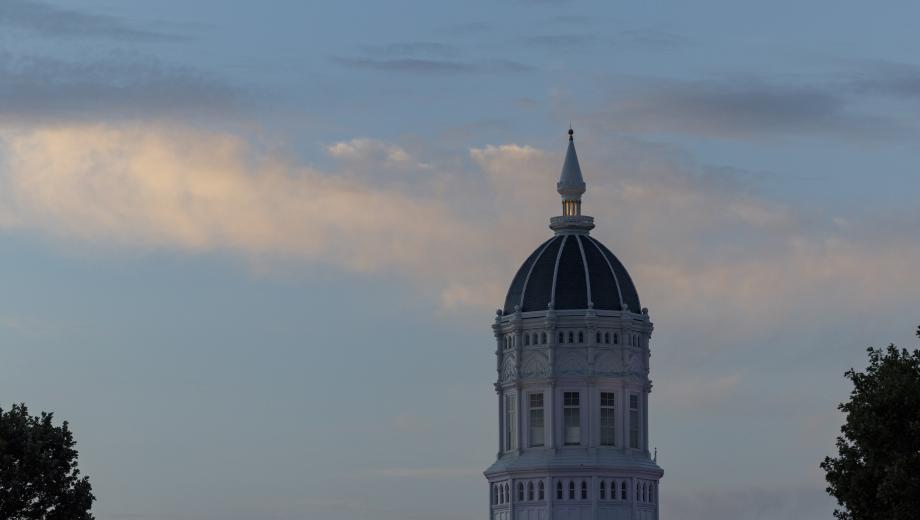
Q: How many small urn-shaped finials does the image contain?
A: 6